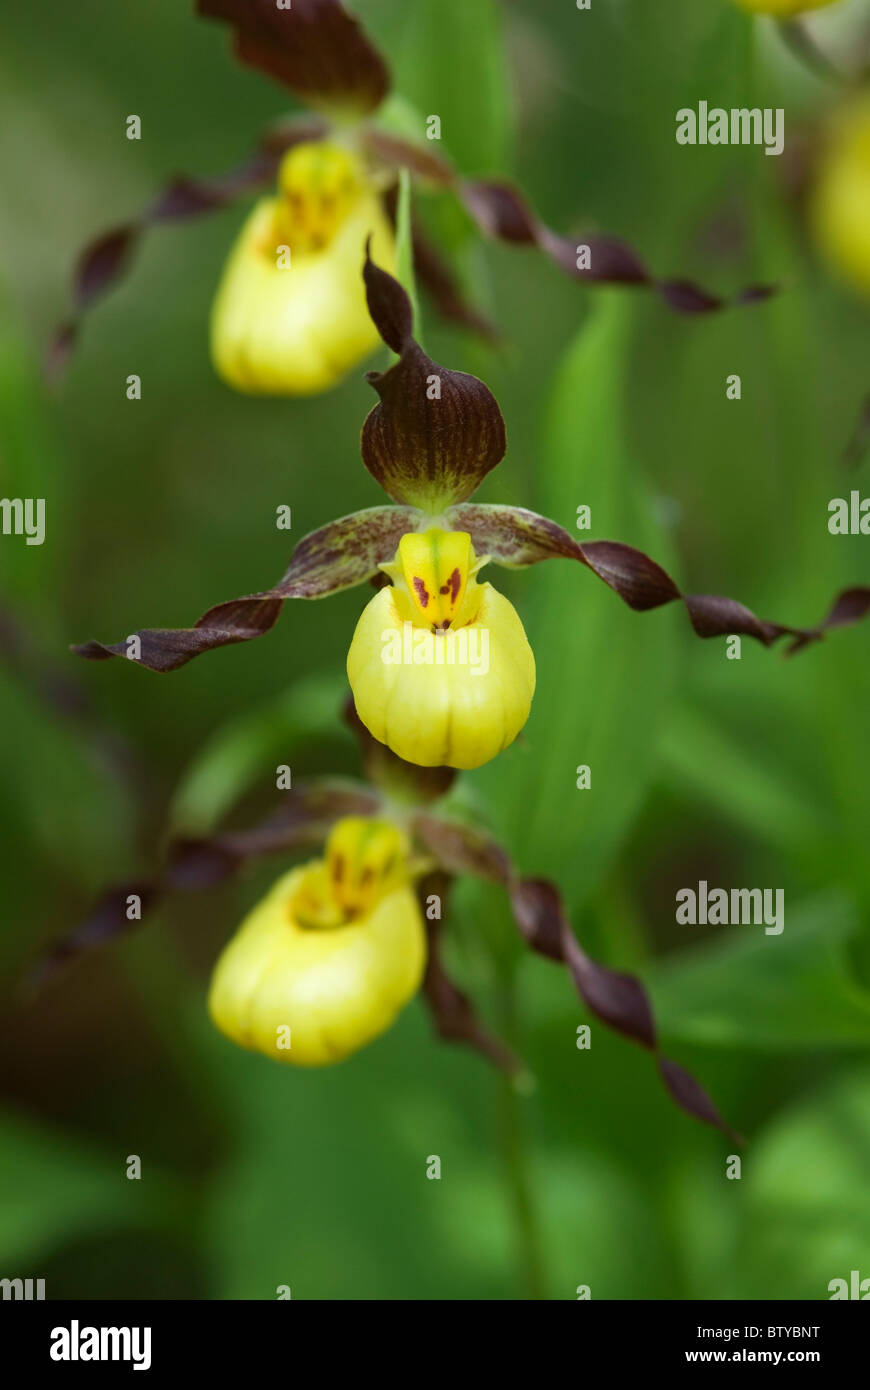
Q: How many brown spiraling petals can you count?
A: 6